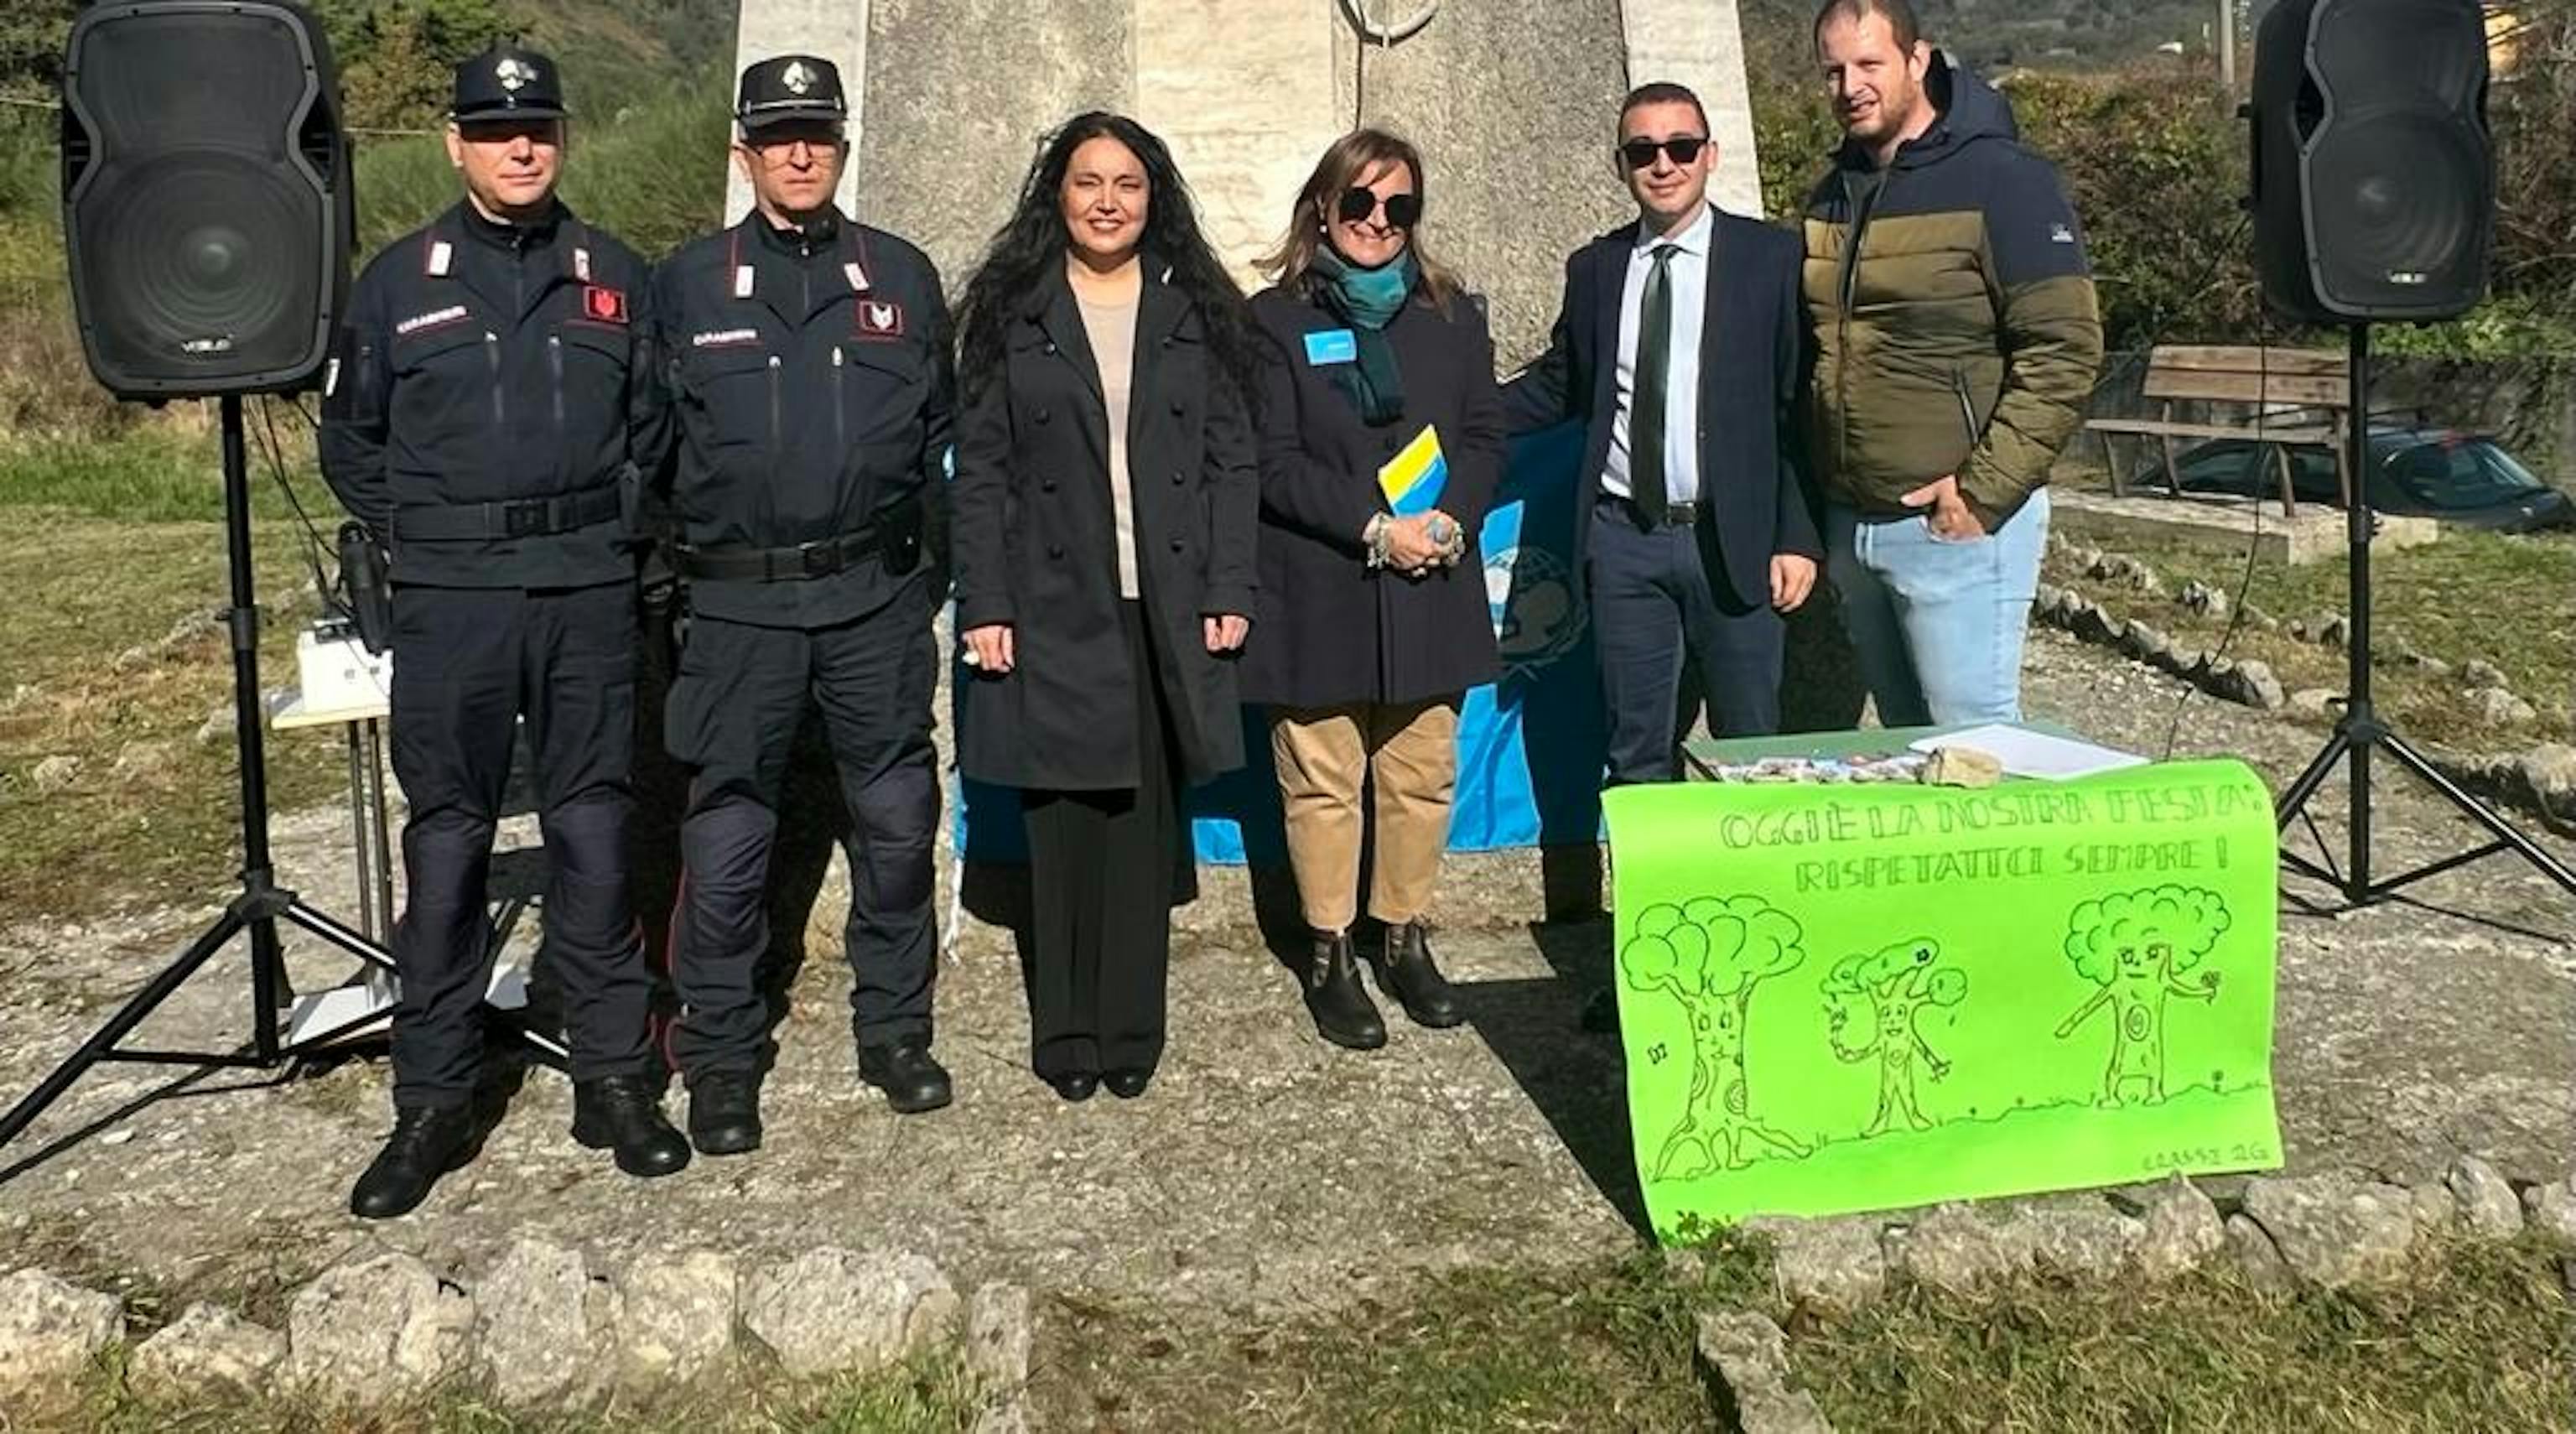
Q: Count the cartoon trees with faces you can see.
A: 3